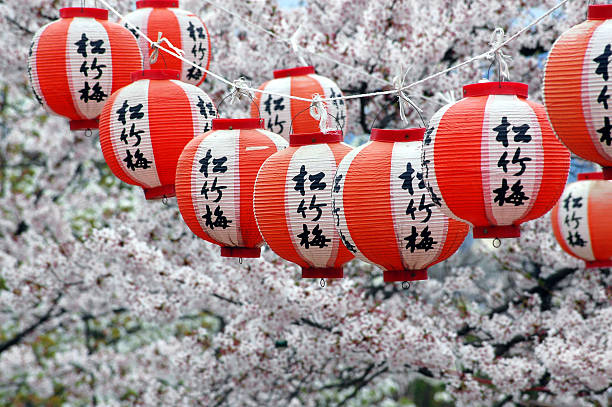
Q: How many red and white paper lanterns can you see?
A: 10